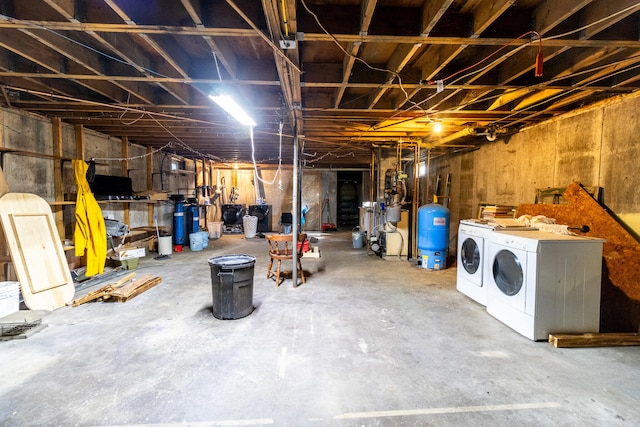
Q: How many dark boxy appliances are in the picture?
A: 2